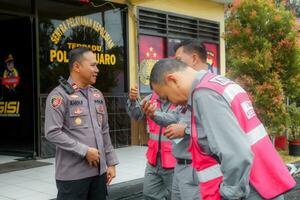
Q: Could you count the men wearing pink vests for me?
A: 2